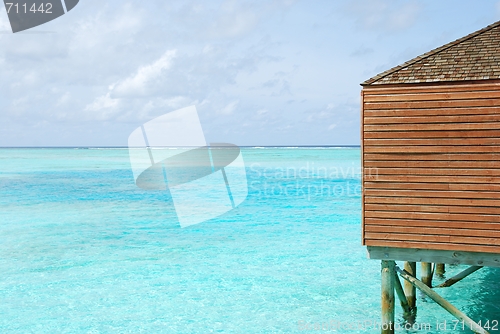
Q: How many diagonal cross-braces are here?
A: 3